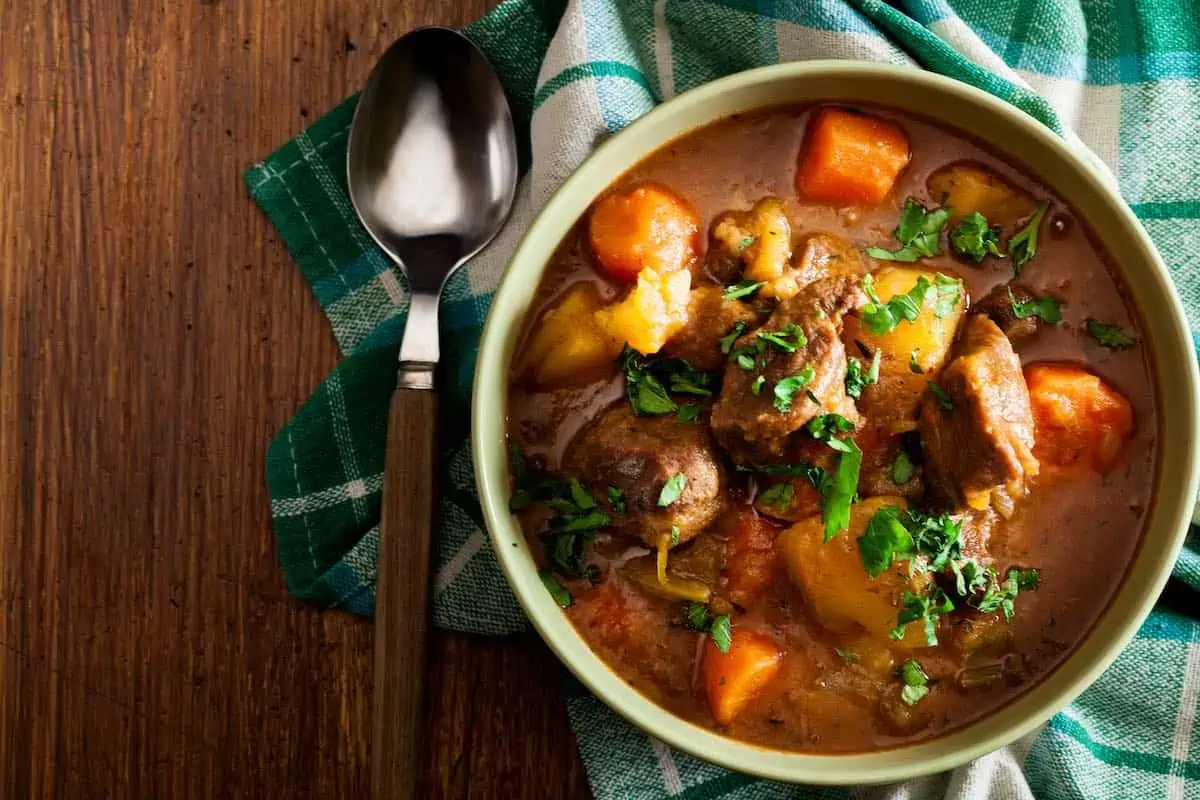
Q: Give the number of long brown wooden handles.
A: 1